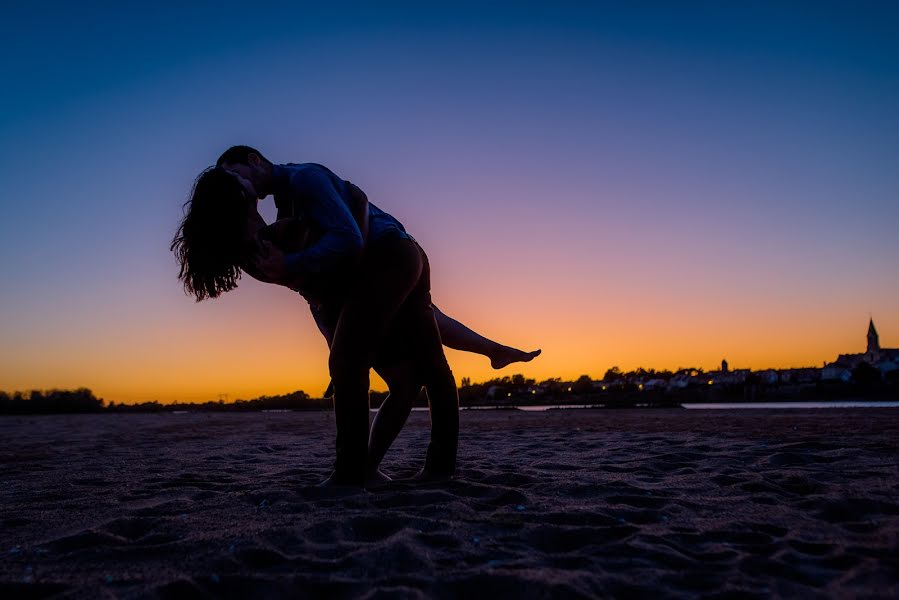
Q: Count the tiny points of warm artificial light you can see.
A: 6